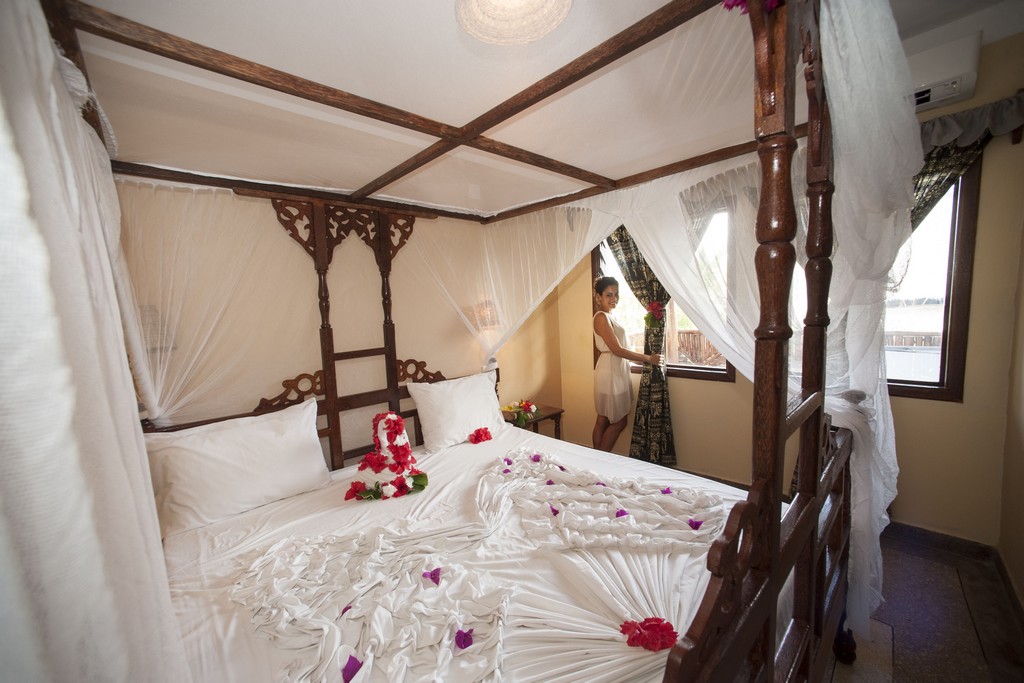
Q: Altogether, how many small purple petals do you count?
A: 14